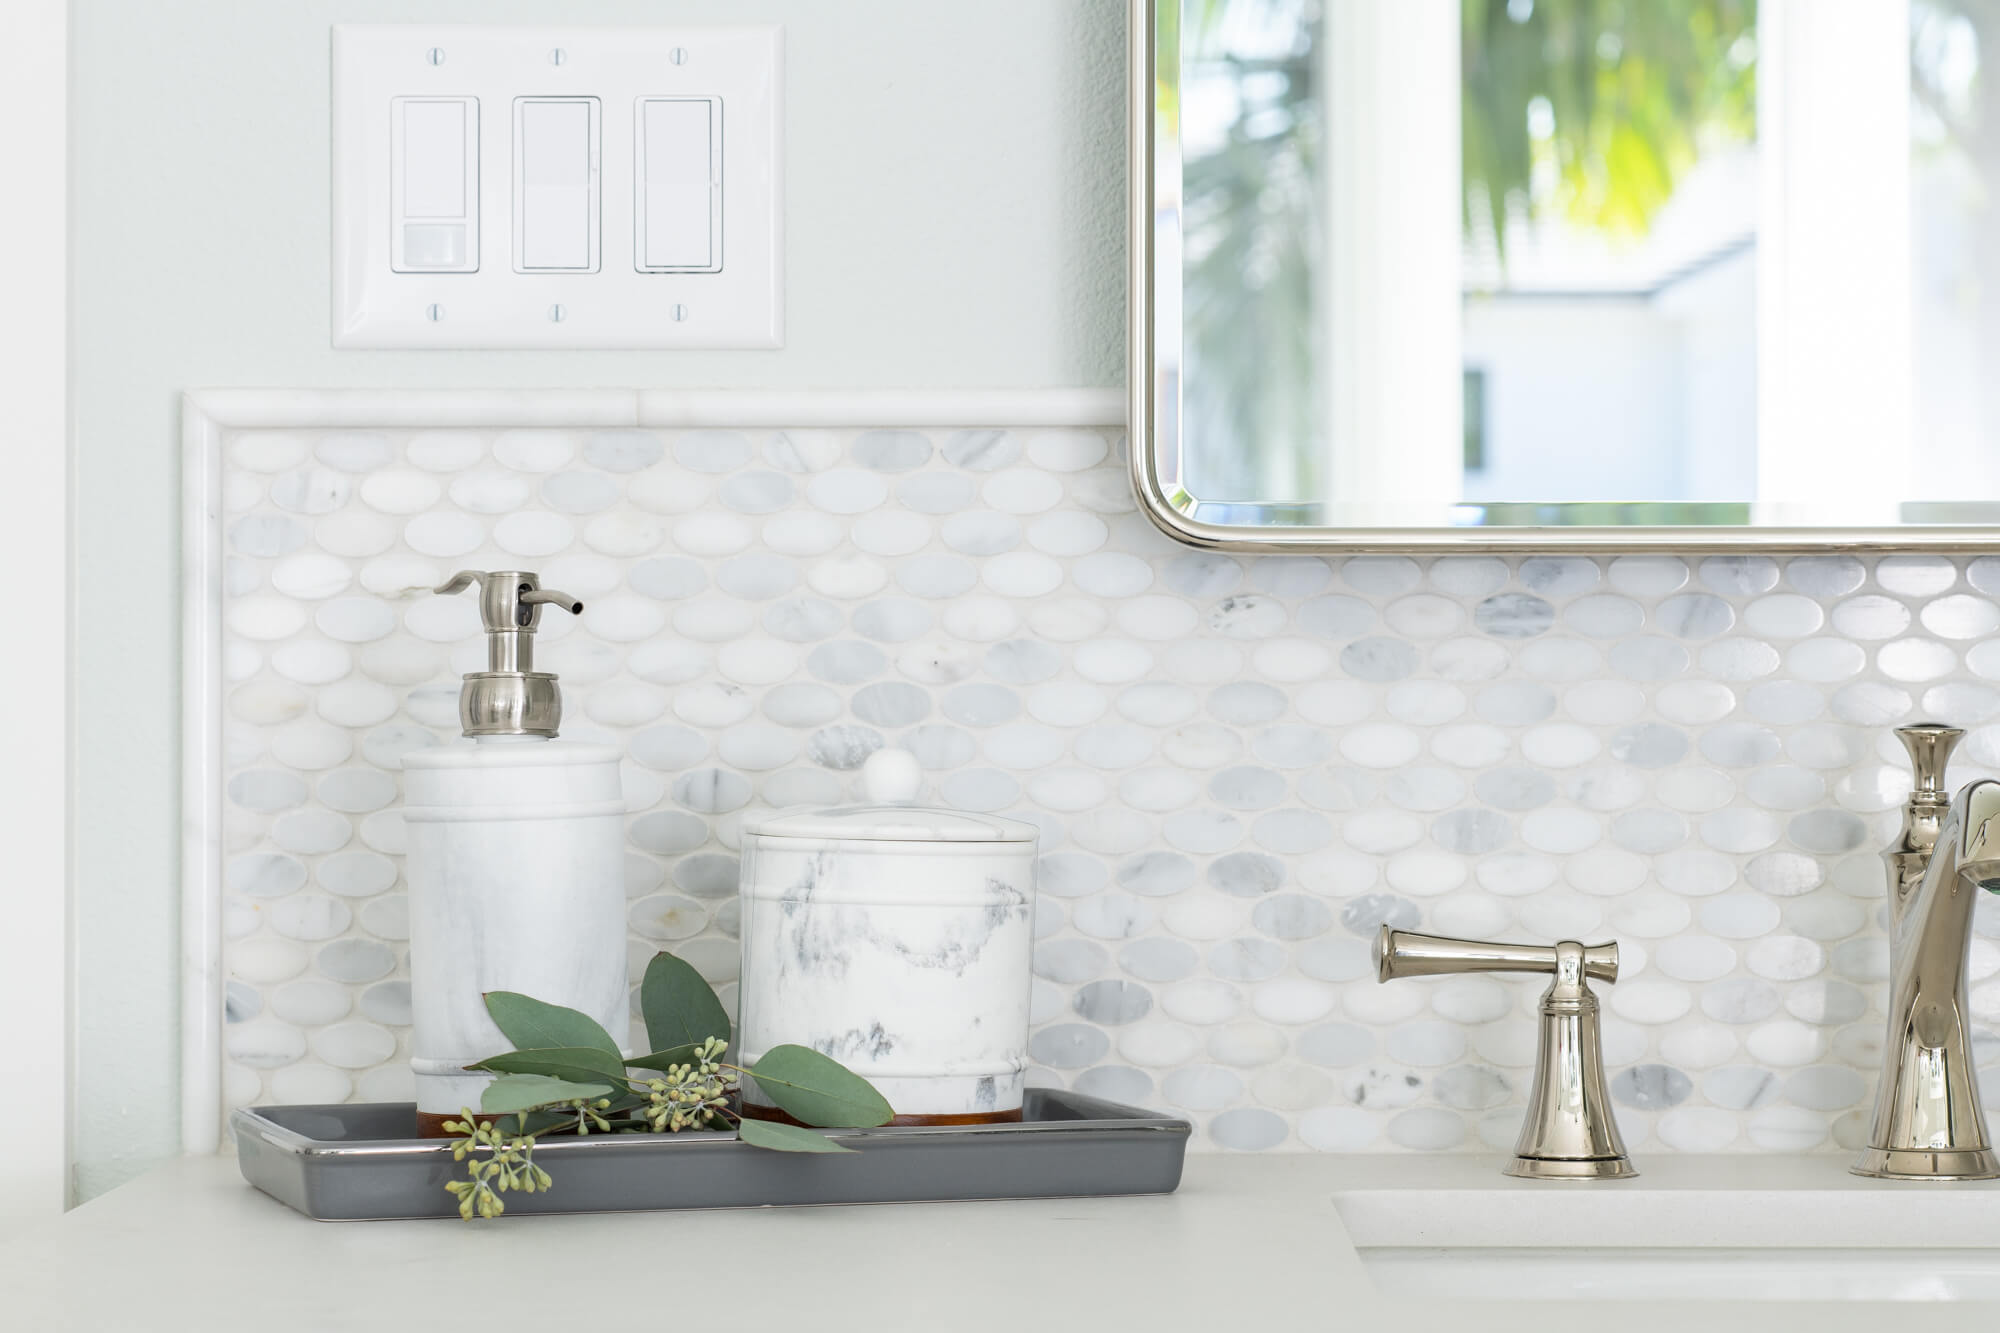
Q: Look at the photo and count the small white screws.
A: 6